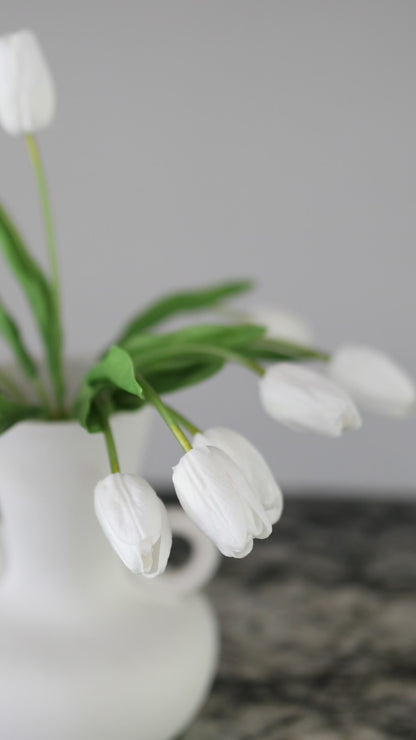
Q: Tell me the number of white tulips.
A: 7